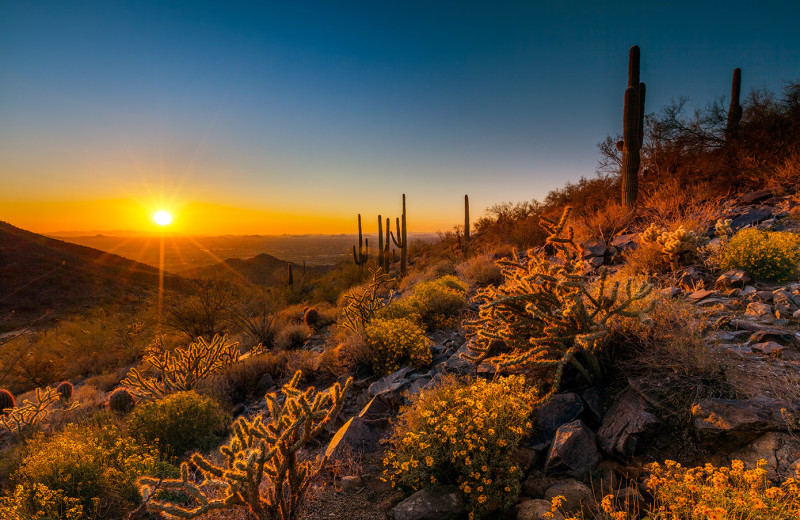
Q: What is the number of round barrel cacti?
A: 4